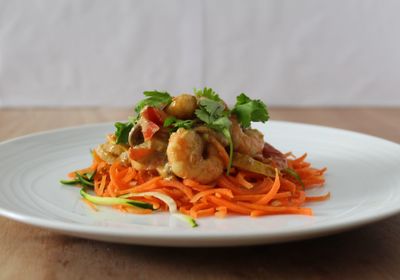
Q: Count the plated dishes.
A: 1